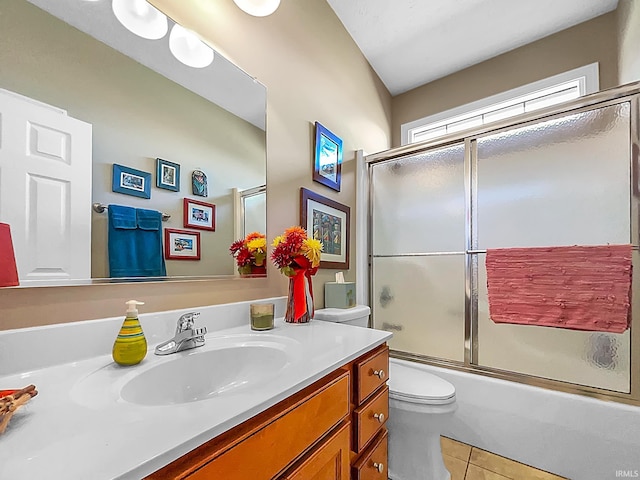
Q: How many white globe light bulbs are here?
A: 3